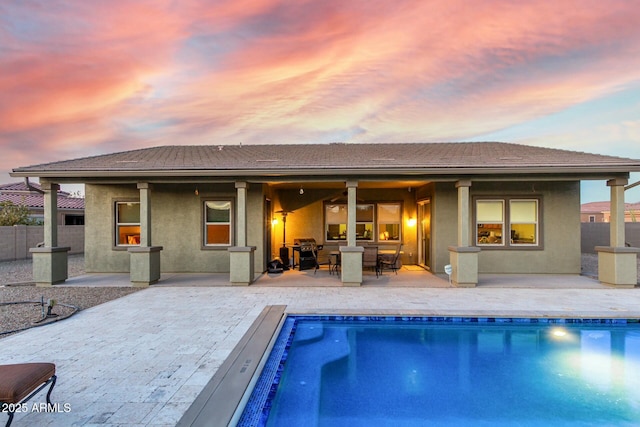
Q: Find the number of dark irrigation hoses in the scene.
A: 1